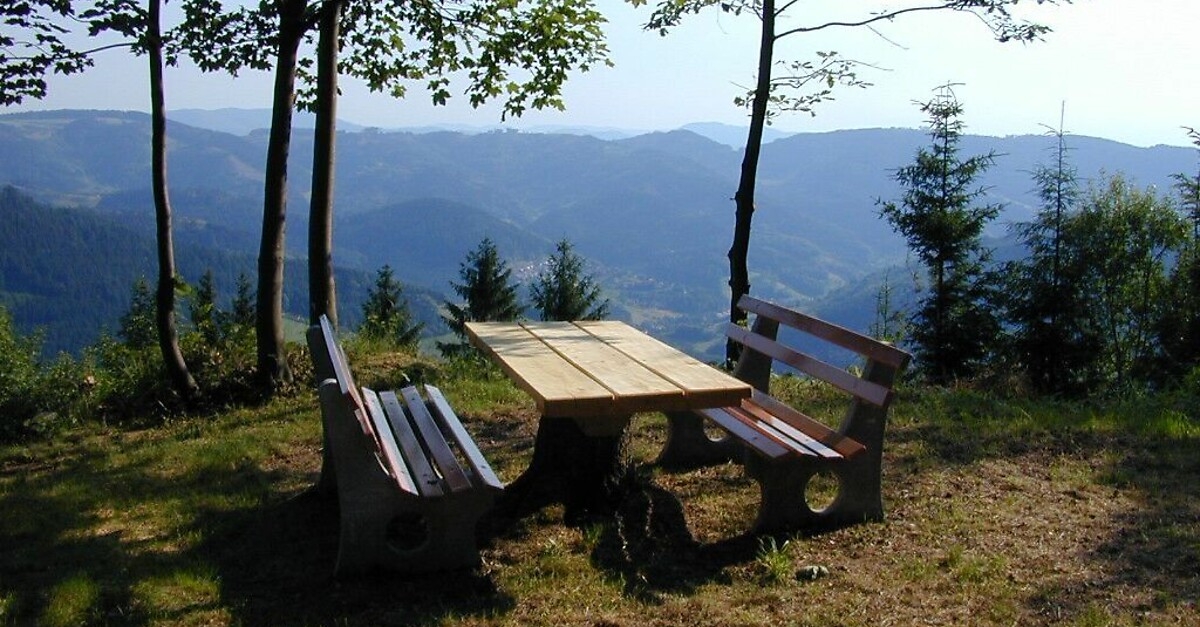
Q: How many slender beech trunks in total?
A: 4